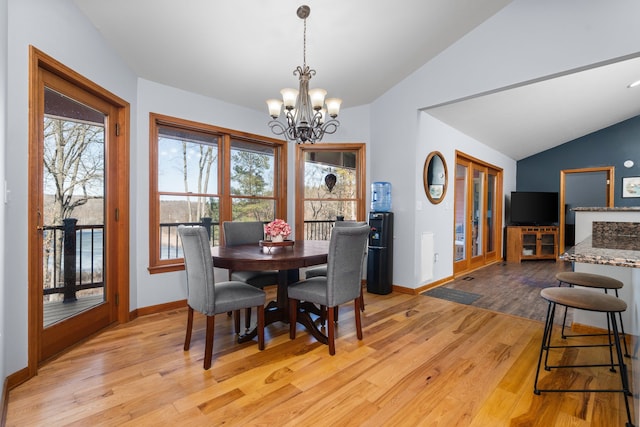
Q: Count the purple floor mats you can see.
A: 0